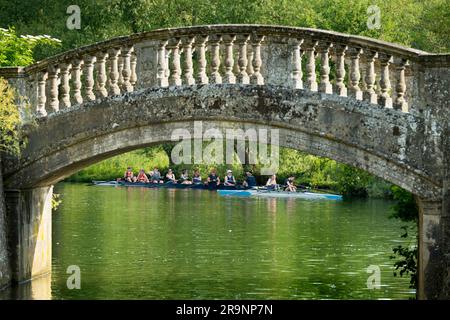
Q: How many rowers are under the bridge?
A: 11